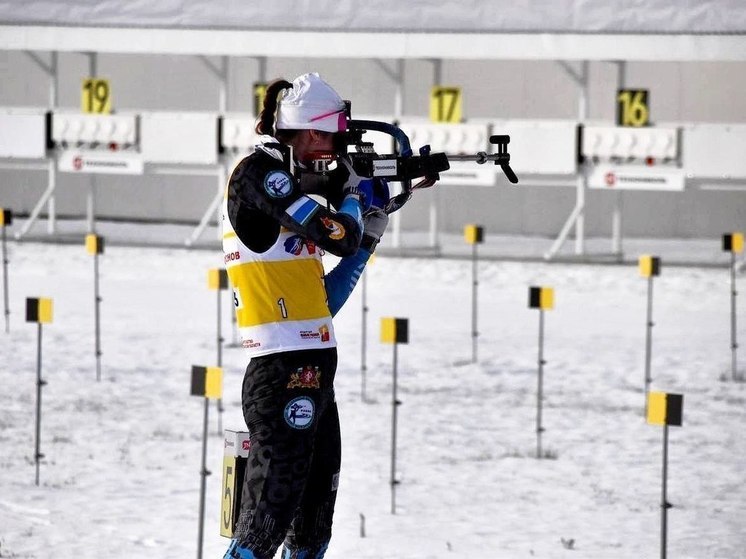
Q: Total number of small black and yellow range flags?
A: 11